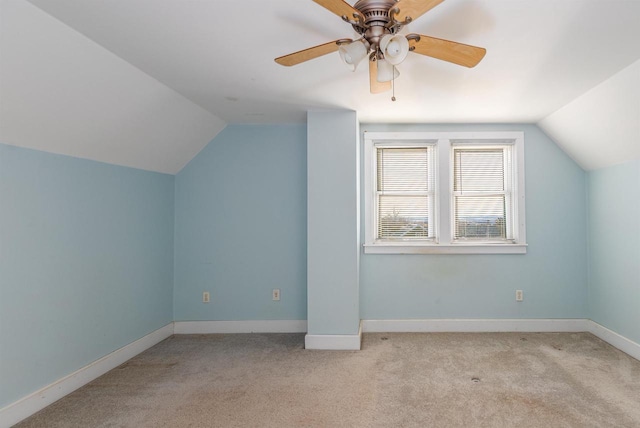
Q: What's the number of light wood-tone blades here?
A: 5